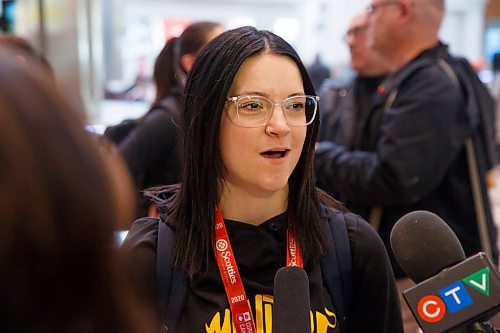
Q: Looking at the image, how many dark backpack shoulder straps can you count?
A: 2